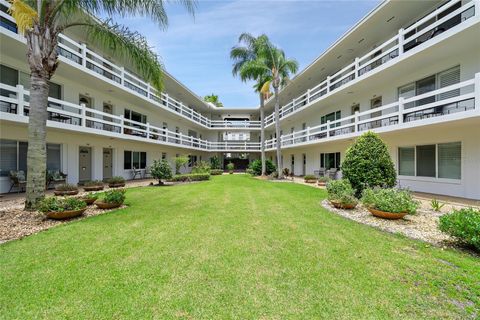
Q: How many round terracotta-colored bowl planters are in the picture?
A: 10